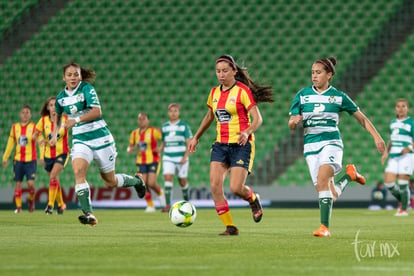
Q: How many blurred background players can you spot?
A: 5